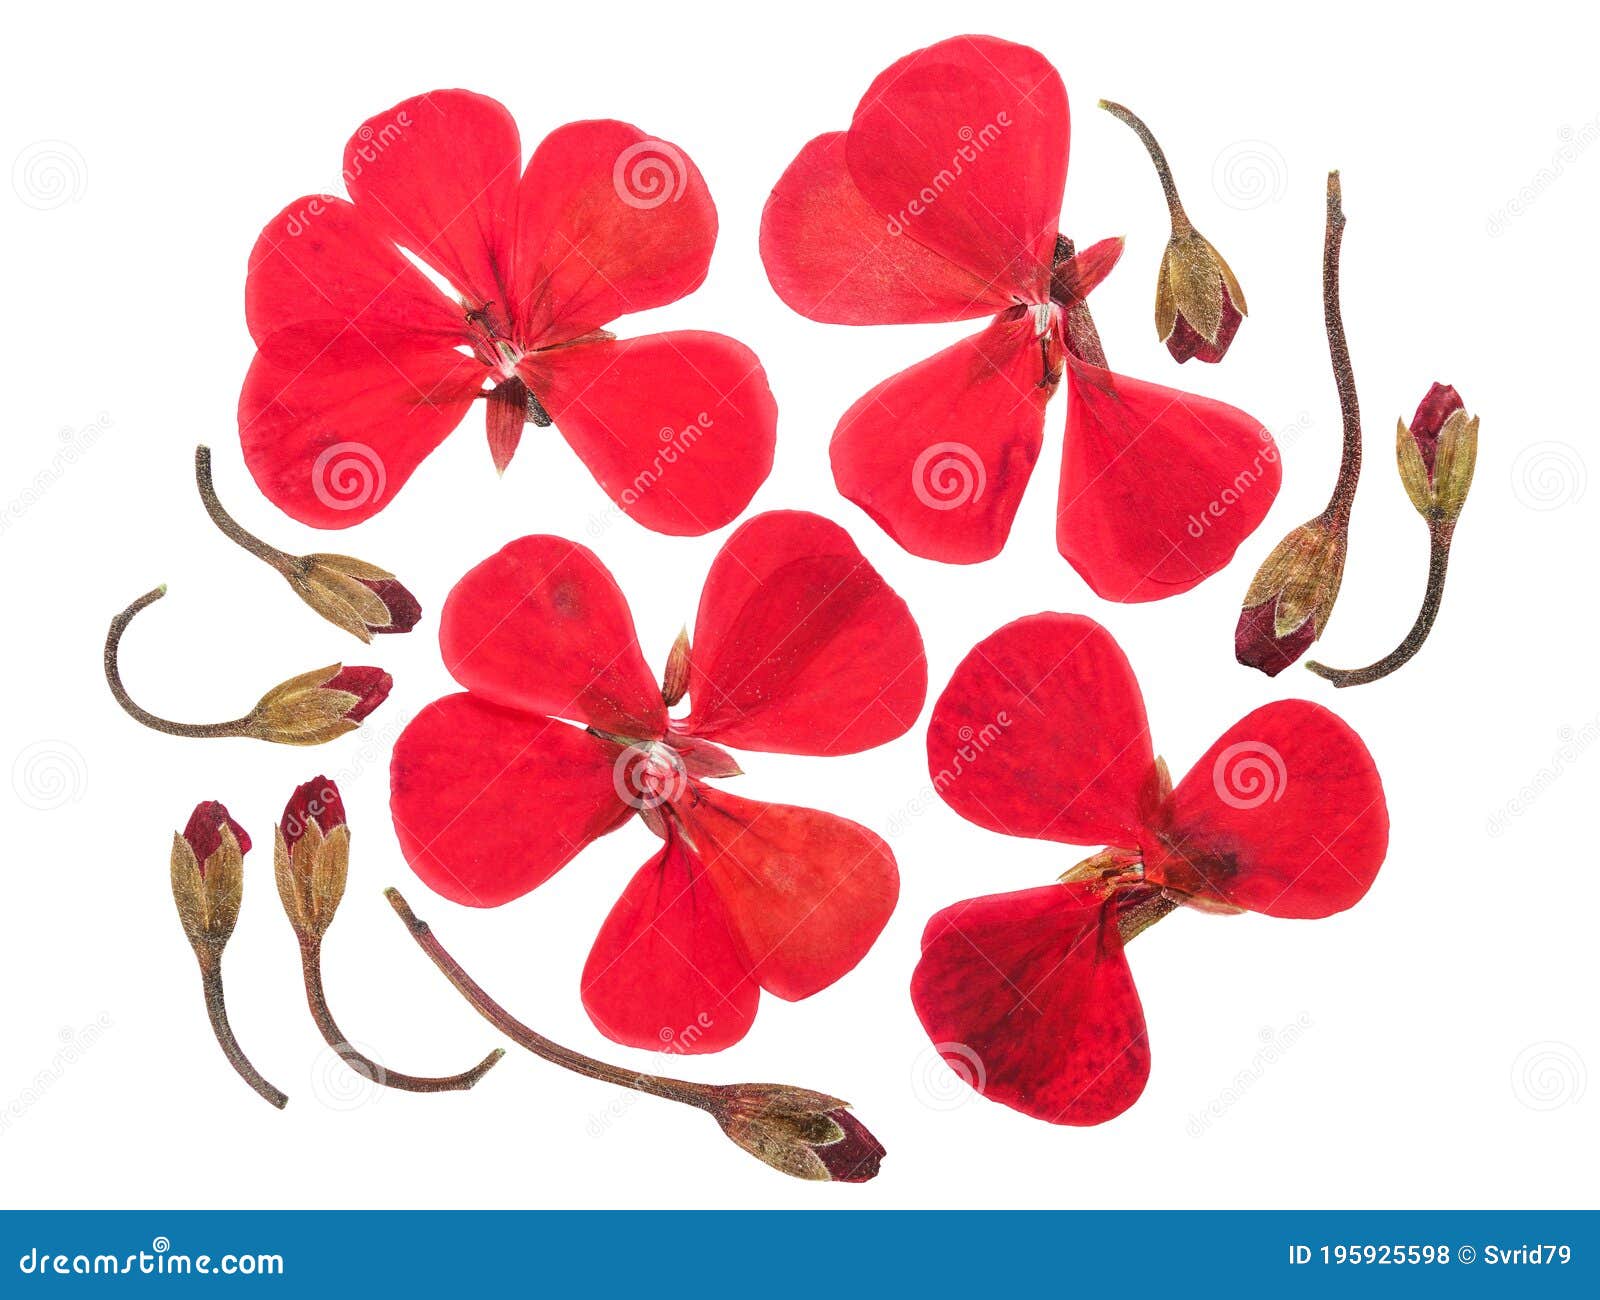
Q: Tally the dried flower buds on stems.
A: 8